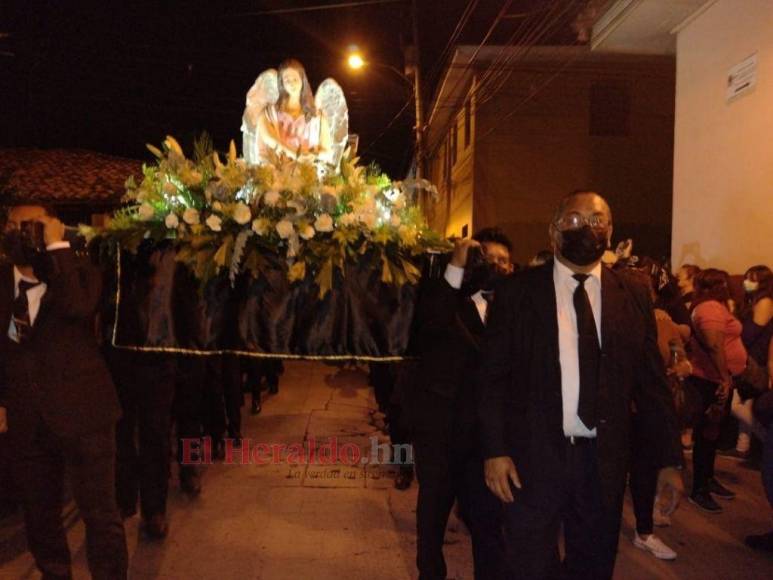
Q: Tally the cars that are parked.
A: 0